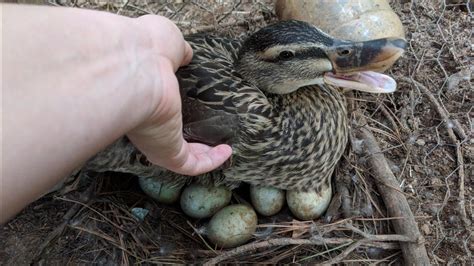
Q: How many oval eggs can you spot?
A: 5